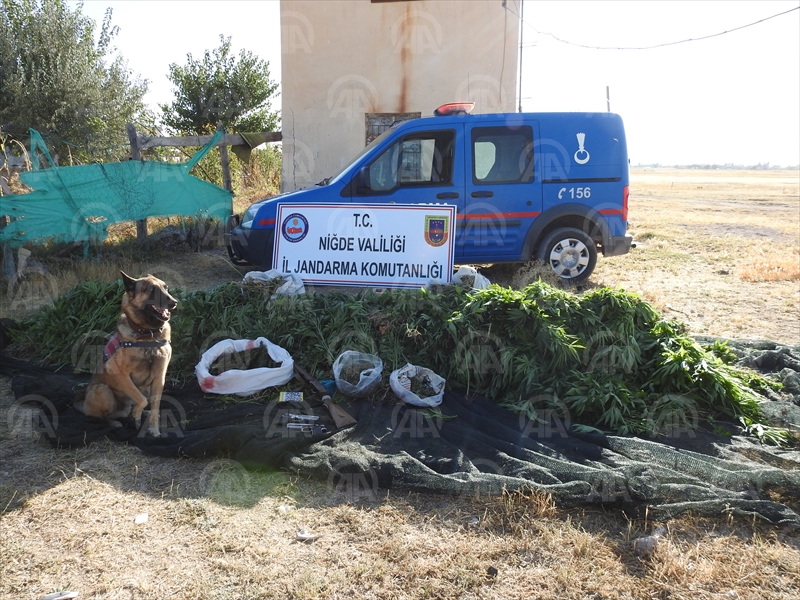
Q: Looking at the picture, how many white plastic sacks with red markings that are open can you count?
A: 1